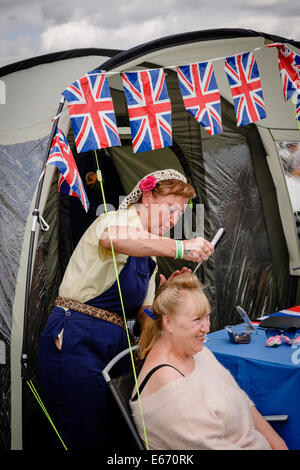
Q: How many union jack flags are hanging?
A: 6